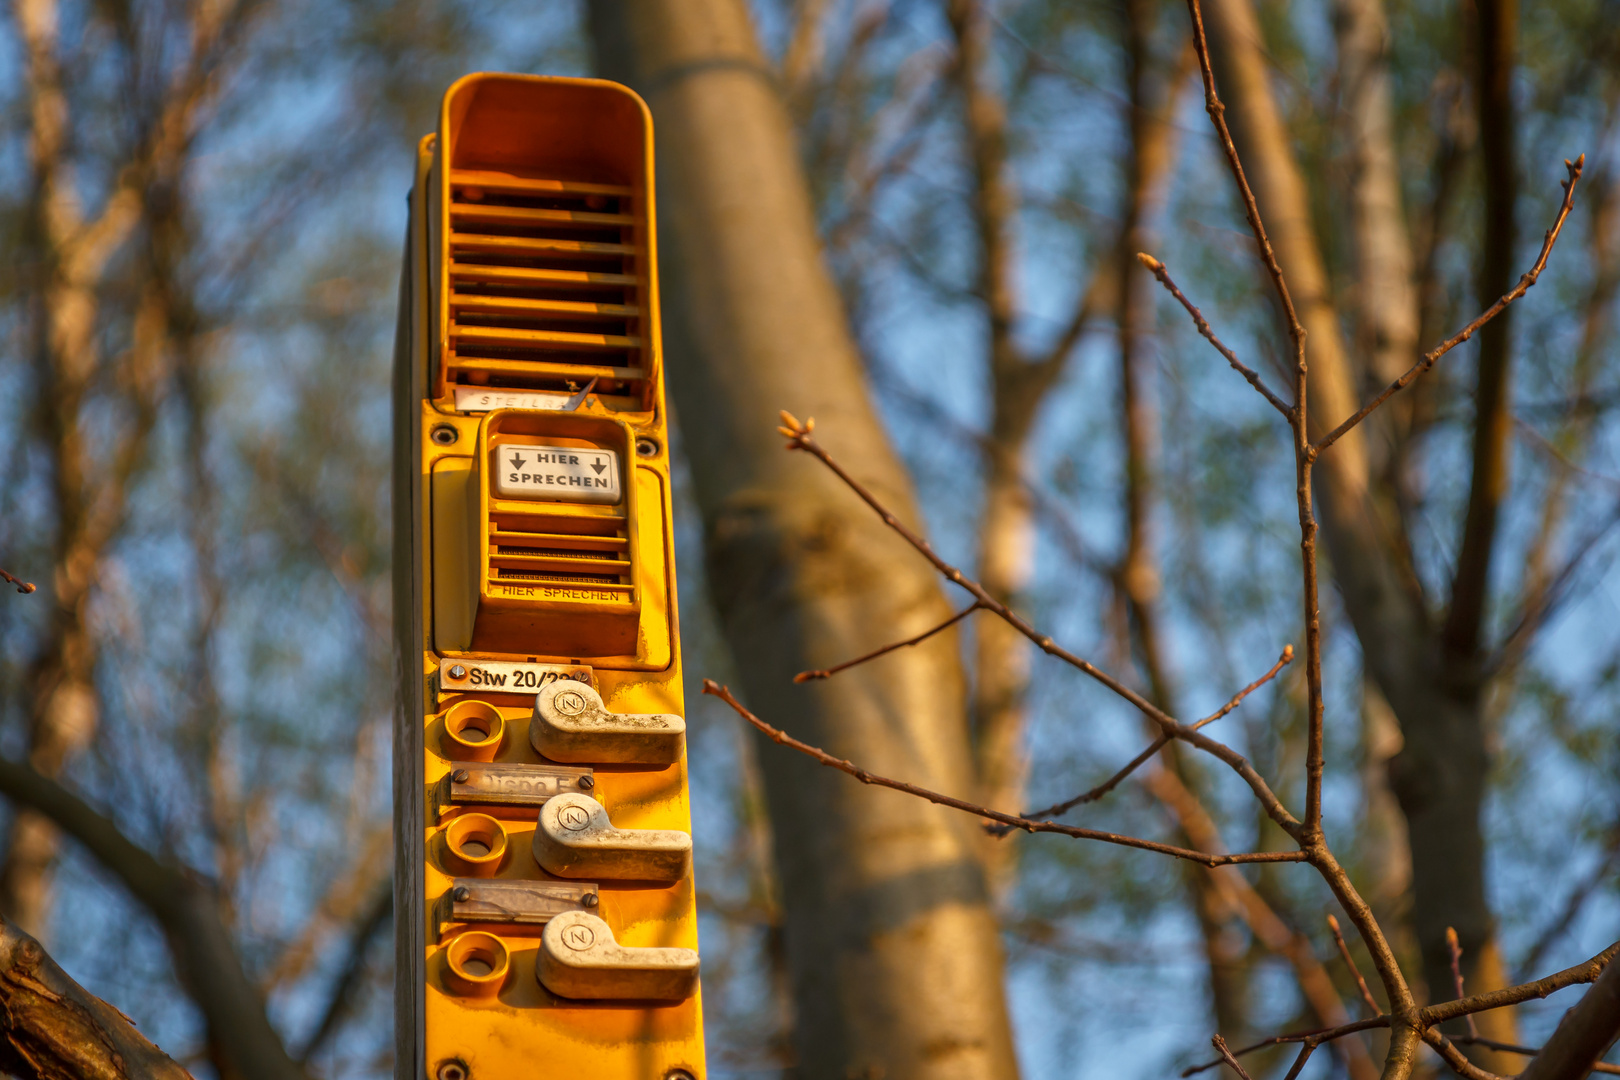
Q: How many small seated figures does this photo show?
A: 0